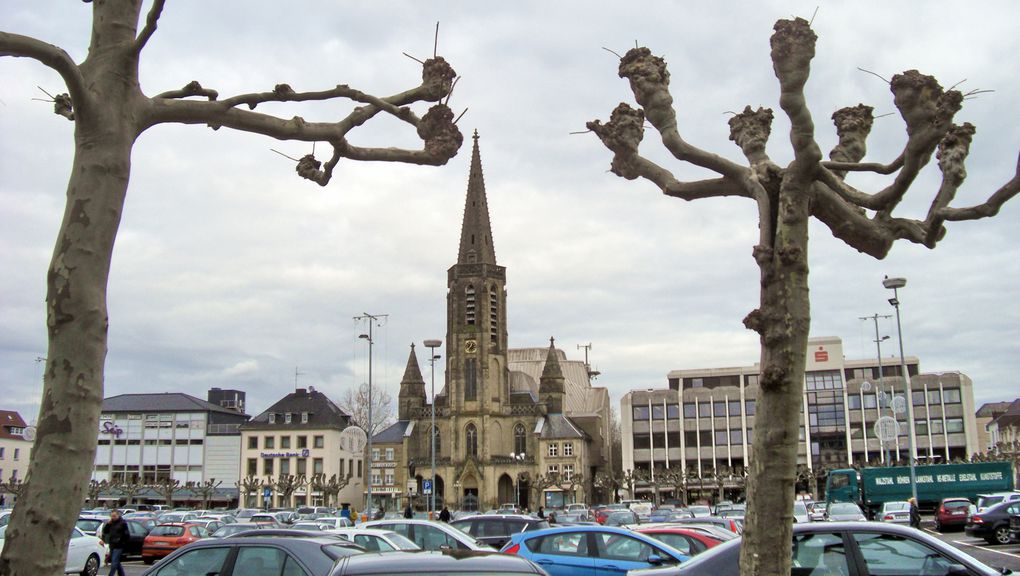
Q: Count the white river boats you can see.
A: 0